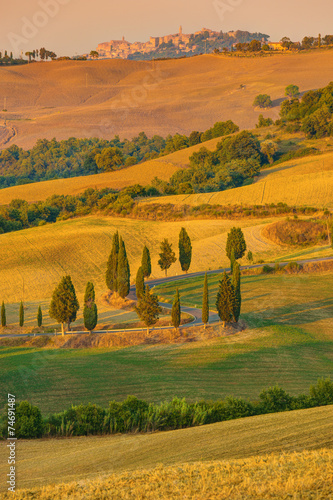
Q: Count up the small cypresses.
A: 3